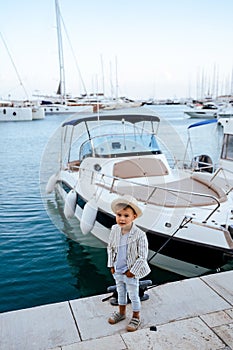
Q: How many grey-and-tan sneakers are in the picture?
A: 2